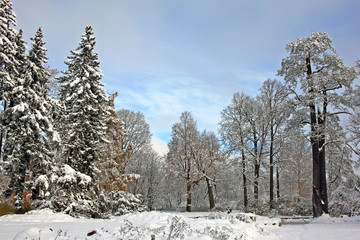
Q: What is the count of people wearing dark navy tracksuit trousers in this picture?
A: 0